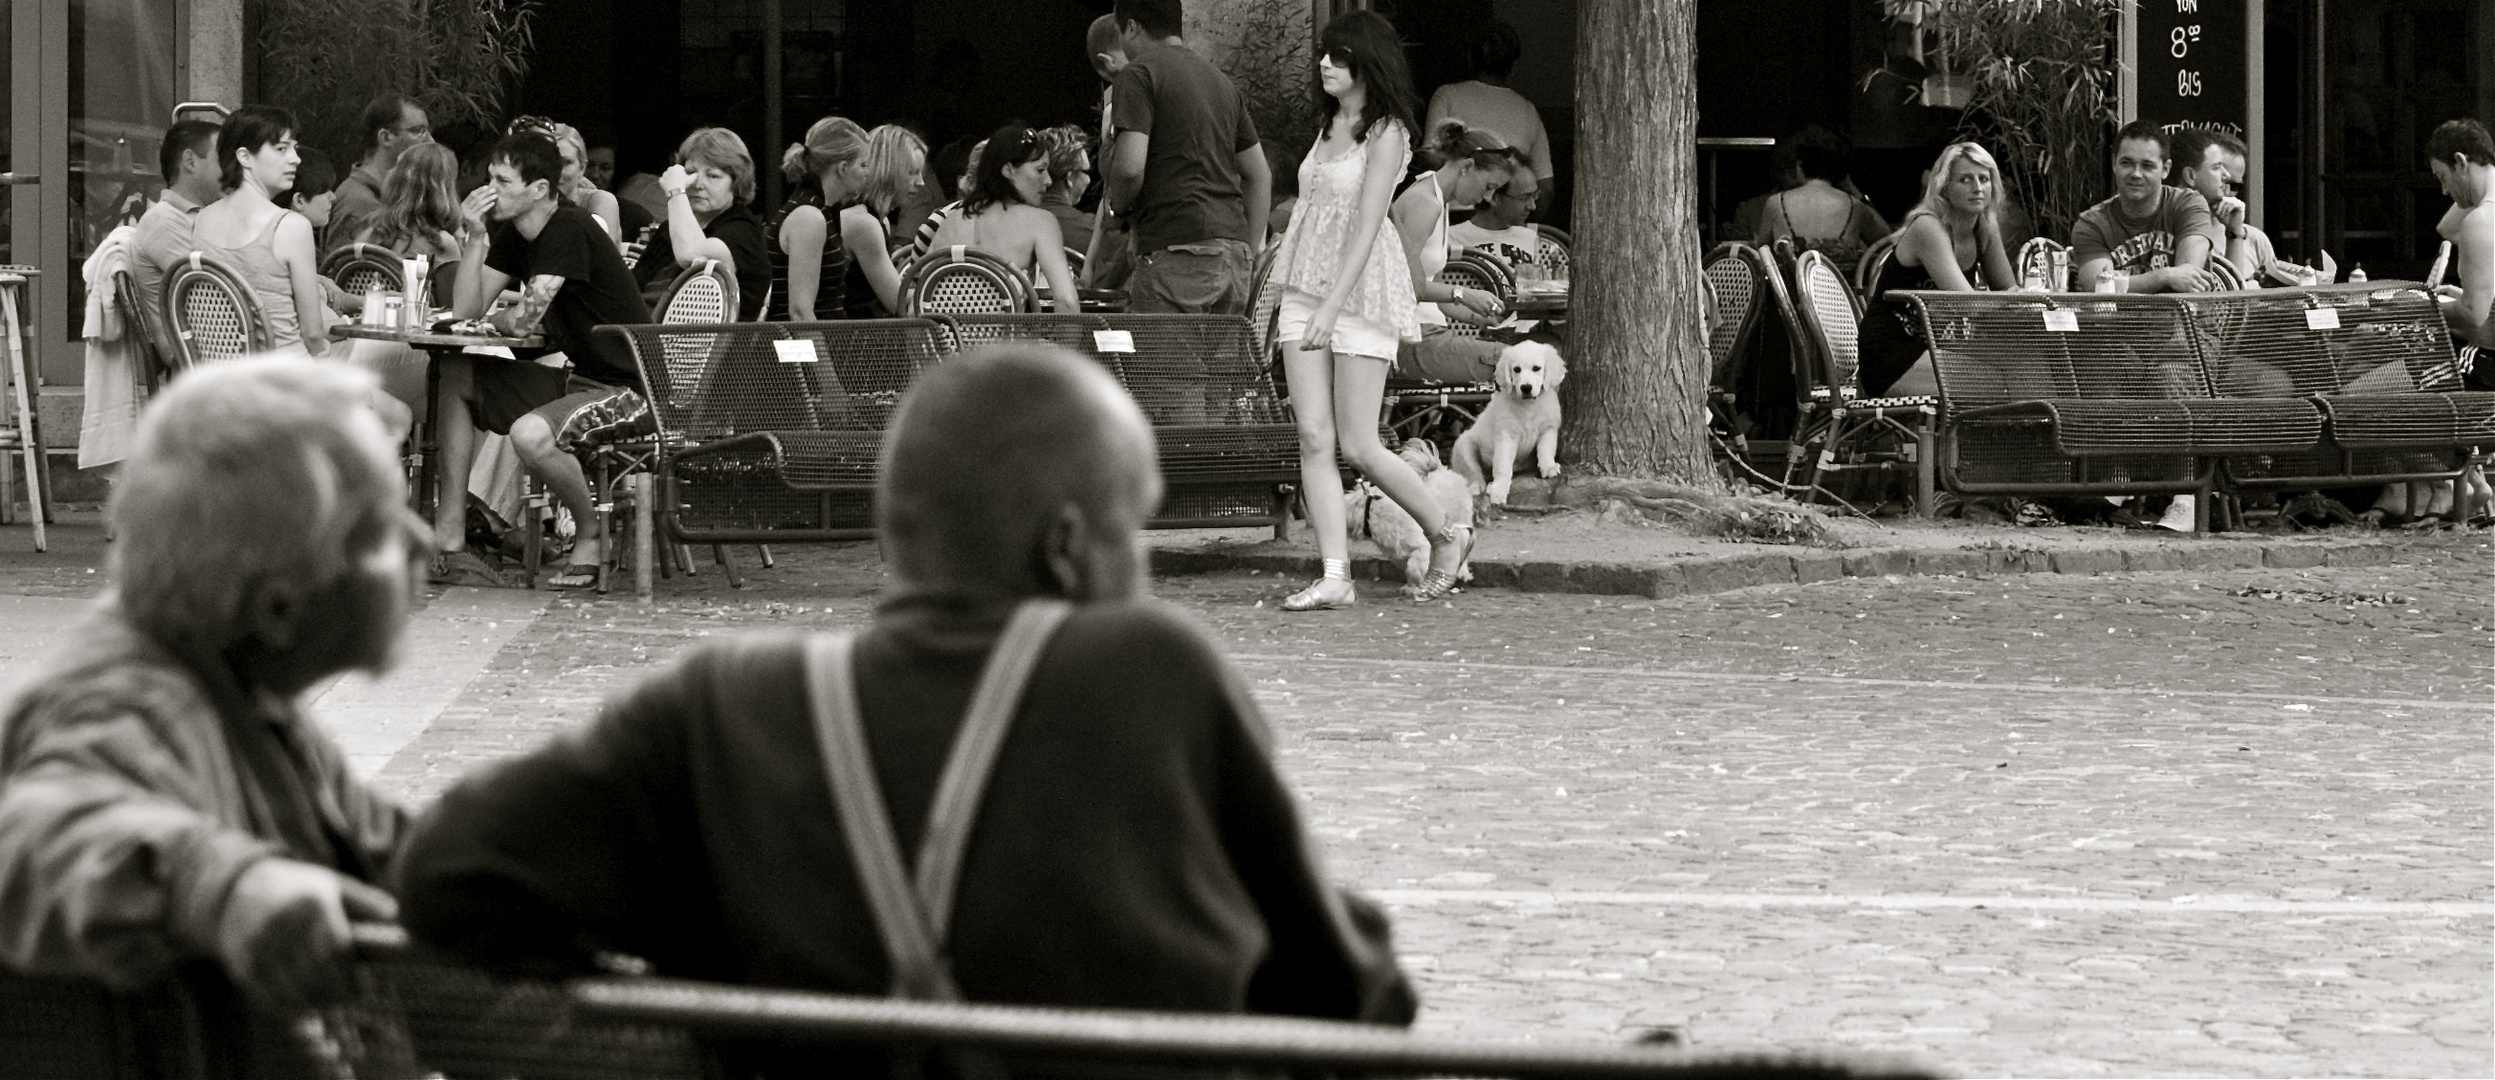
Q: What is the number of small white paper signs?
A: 4